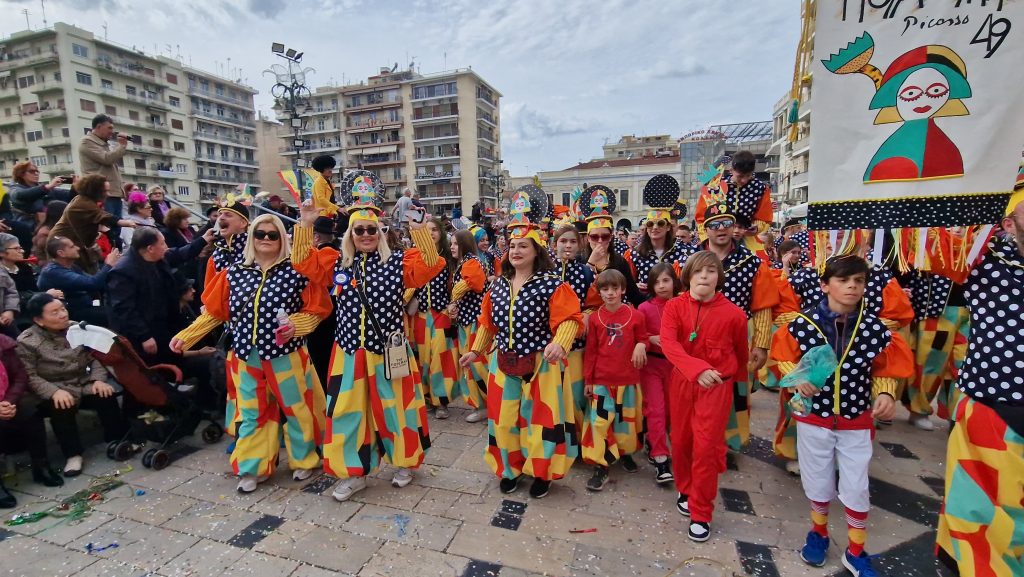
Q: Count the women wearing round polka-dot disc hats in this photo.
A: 4